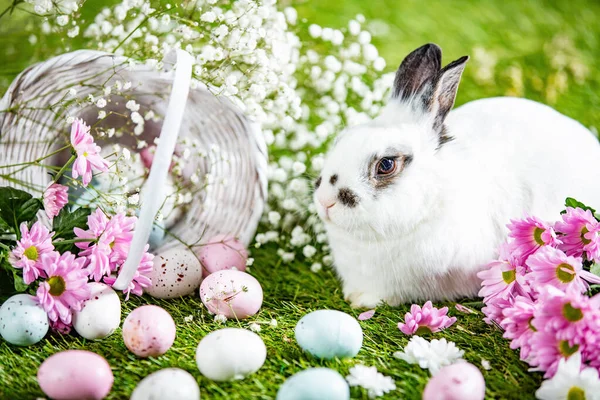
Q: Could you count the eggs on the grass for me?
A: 12